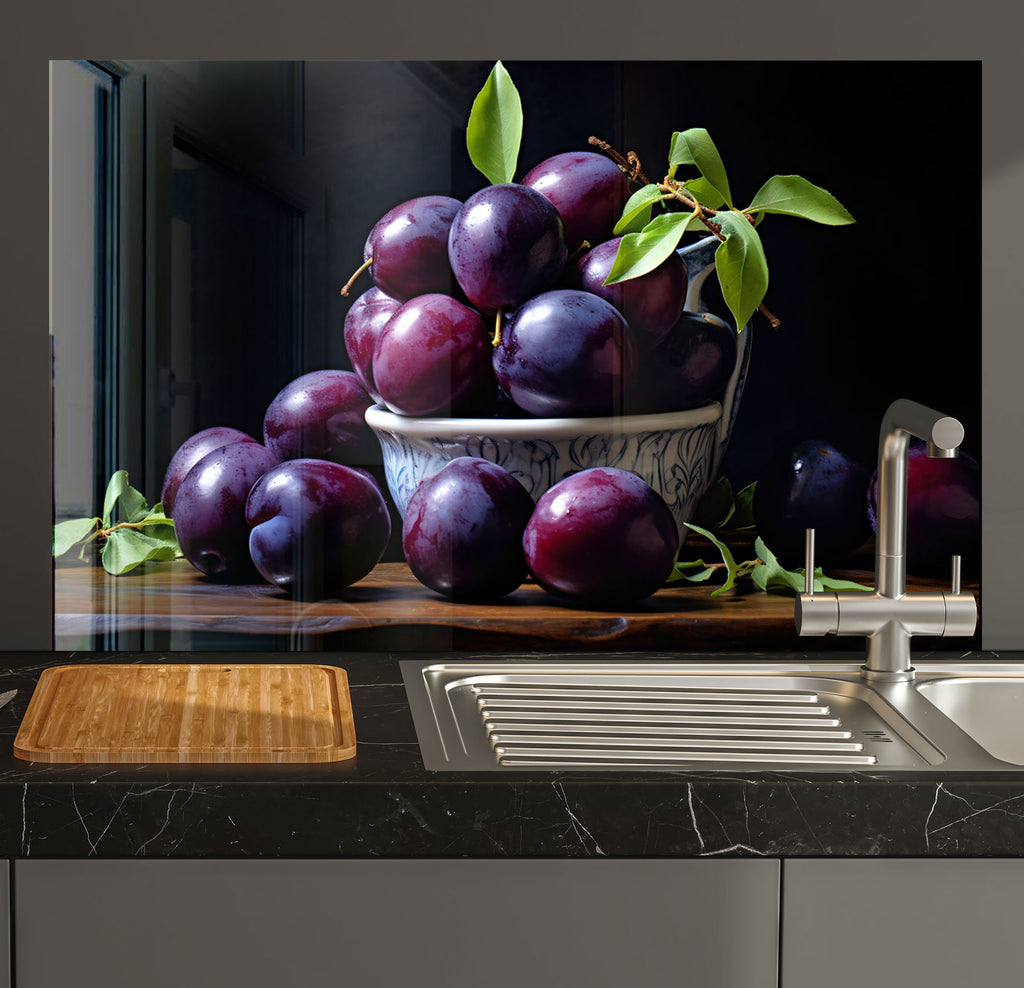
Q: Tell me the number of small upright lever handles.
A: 2